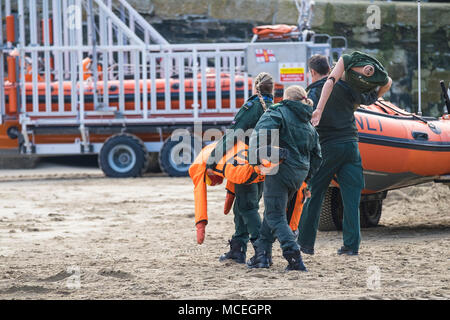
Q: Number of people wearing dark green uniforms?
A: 3